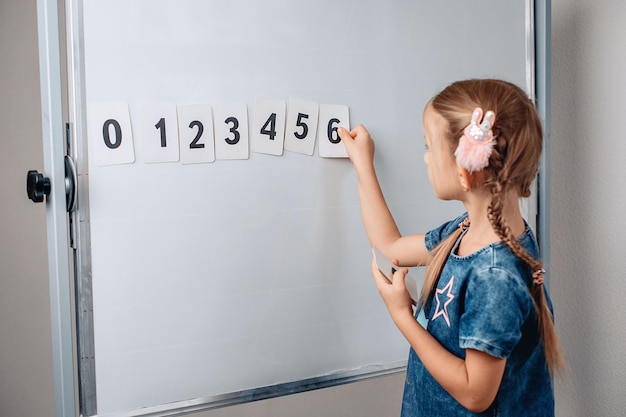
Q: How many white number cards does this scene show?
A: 7